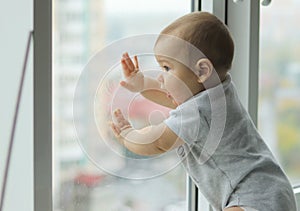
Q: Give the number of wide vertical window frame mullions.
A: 2